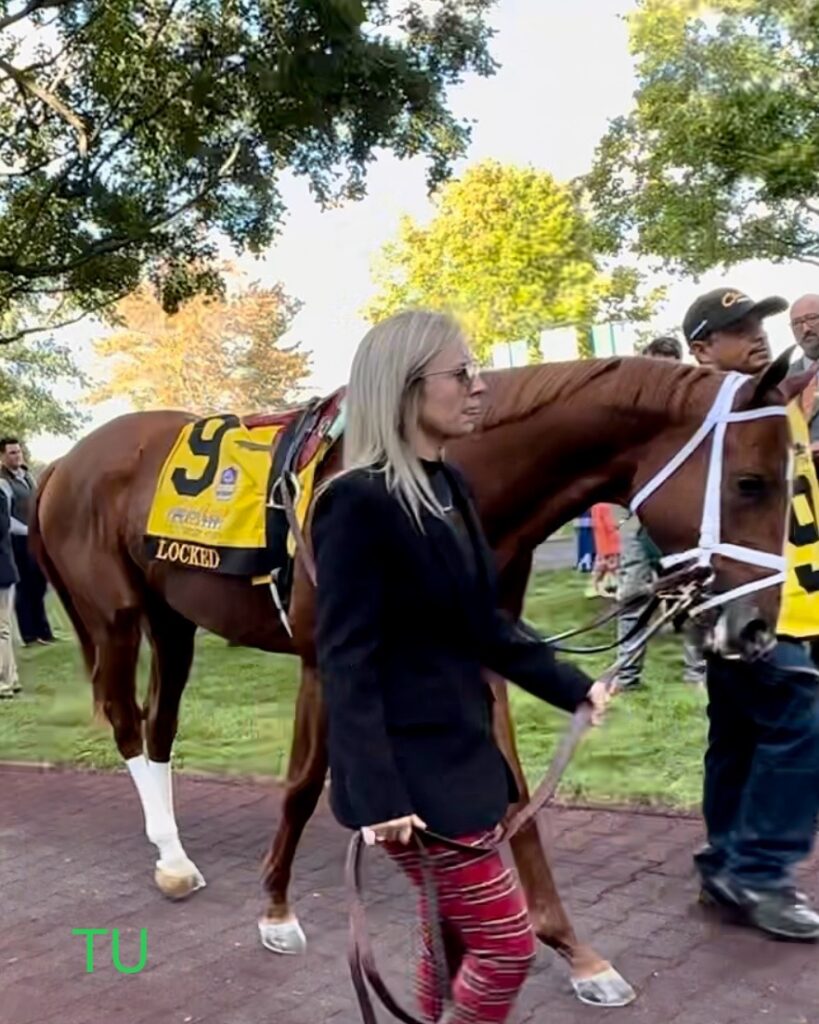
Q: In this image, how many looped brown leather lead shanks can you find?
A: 1